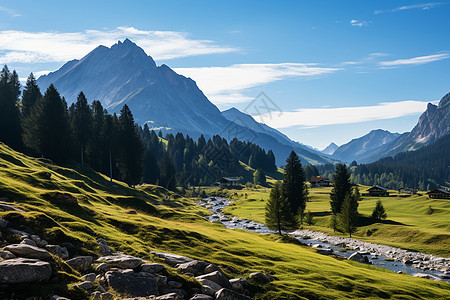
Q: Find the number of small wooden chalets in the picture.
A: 5